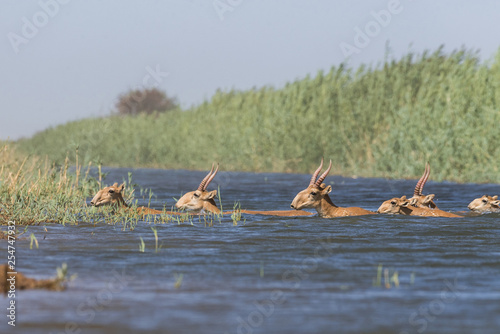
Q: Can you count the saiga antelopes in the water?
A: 6